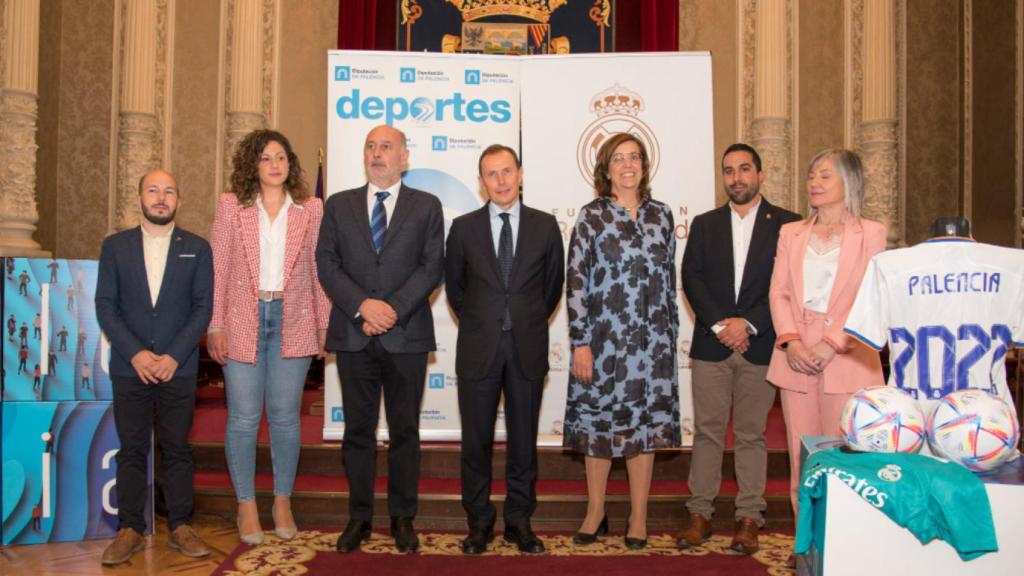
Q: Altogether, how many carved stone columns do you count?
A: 5